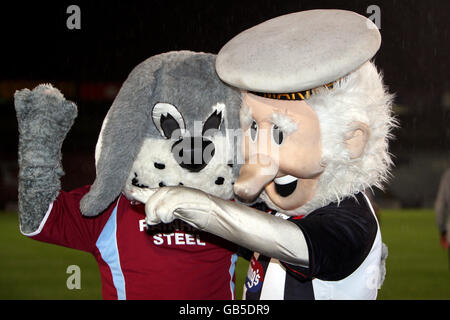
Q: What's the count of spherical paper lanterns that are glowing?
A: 0